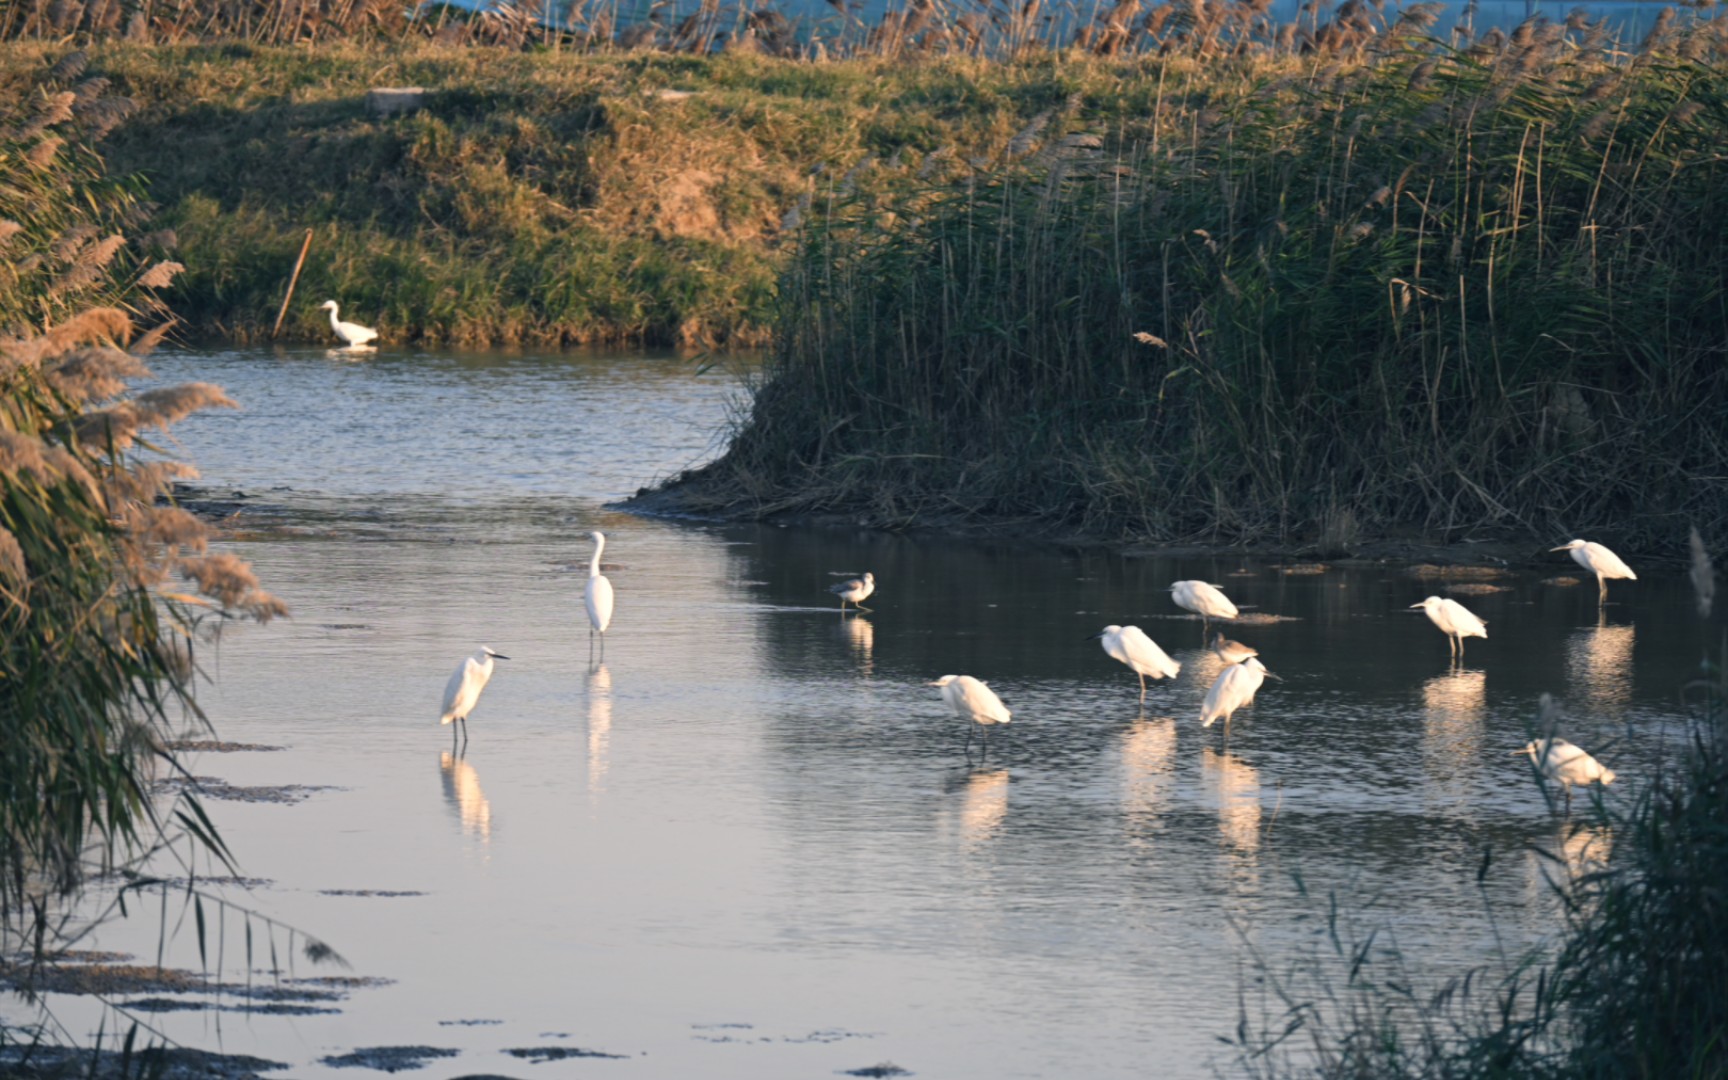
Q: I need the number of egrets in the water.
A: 10